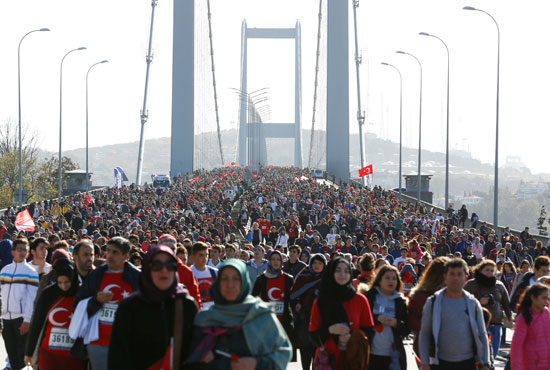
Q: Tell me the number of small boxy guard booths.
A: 2